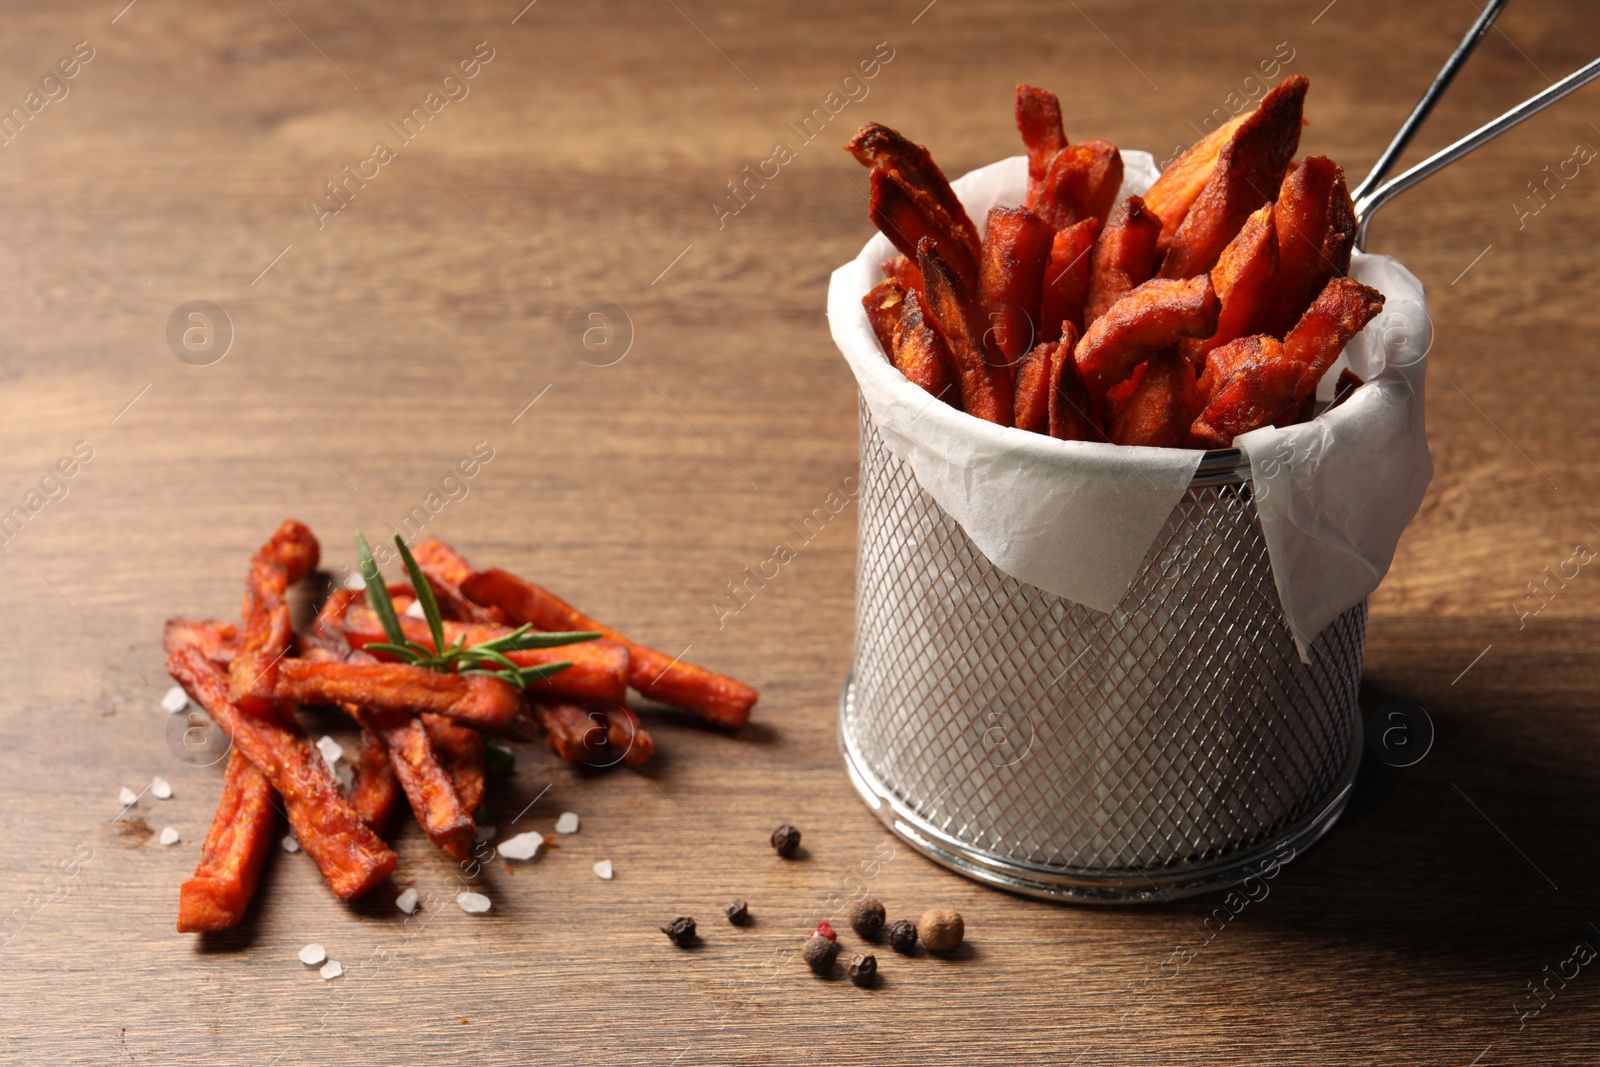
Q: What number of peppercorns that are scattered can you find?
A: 9